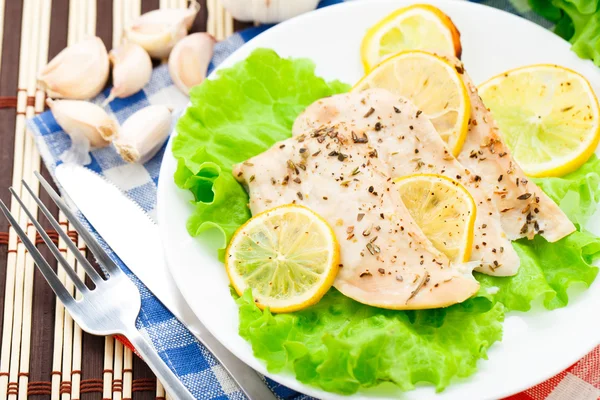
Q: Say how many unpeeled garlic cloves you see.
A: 6